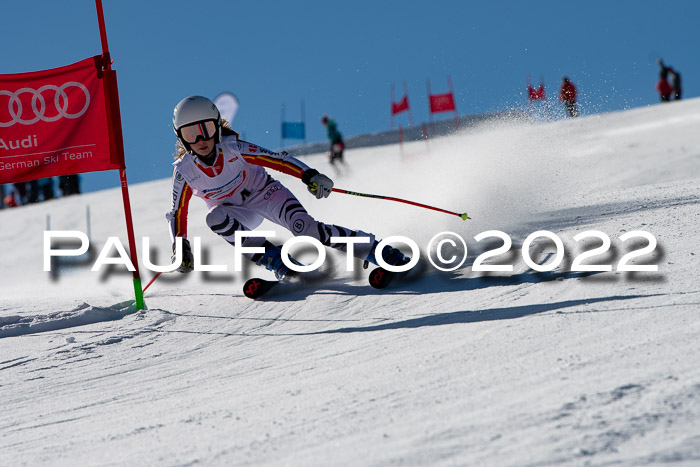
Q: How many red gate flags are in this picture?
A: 4